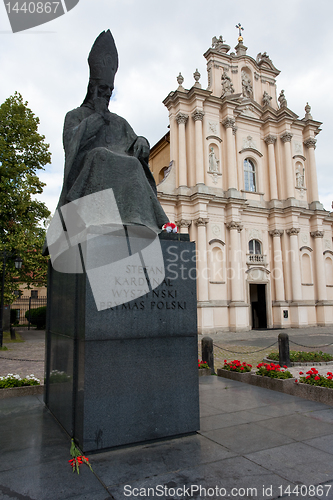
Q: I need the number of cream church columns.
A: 12